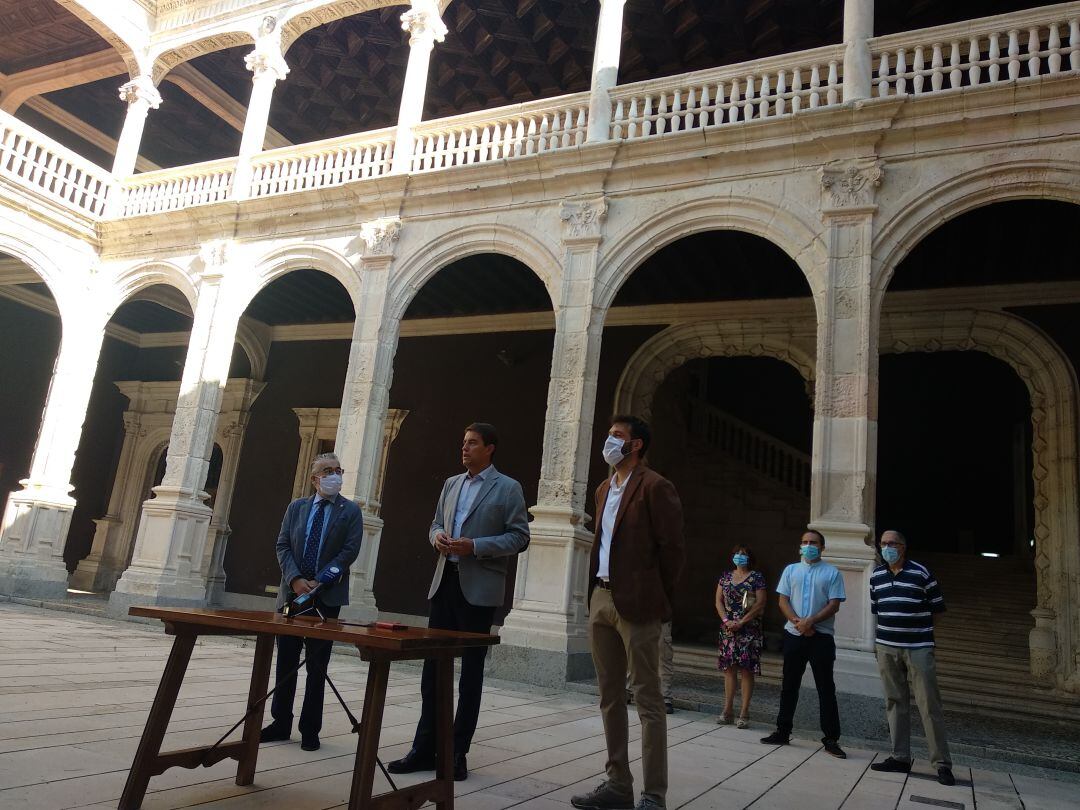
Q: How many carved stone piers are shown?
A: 5